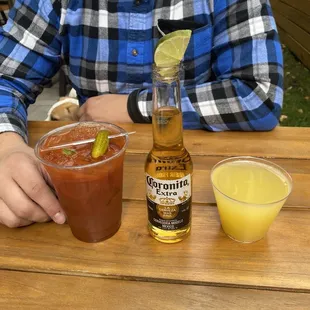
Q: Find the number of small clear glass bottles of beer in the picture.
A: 1